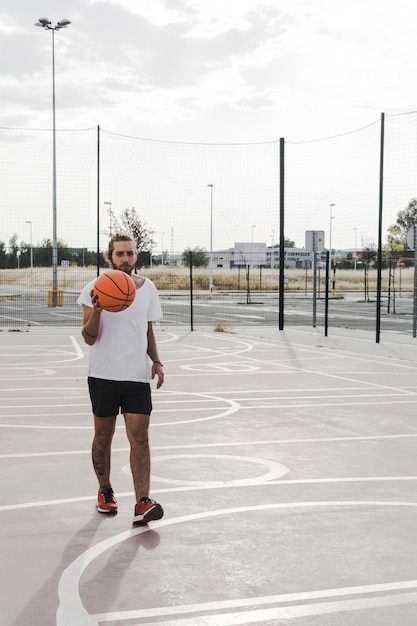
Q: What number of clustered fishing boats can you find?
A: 0